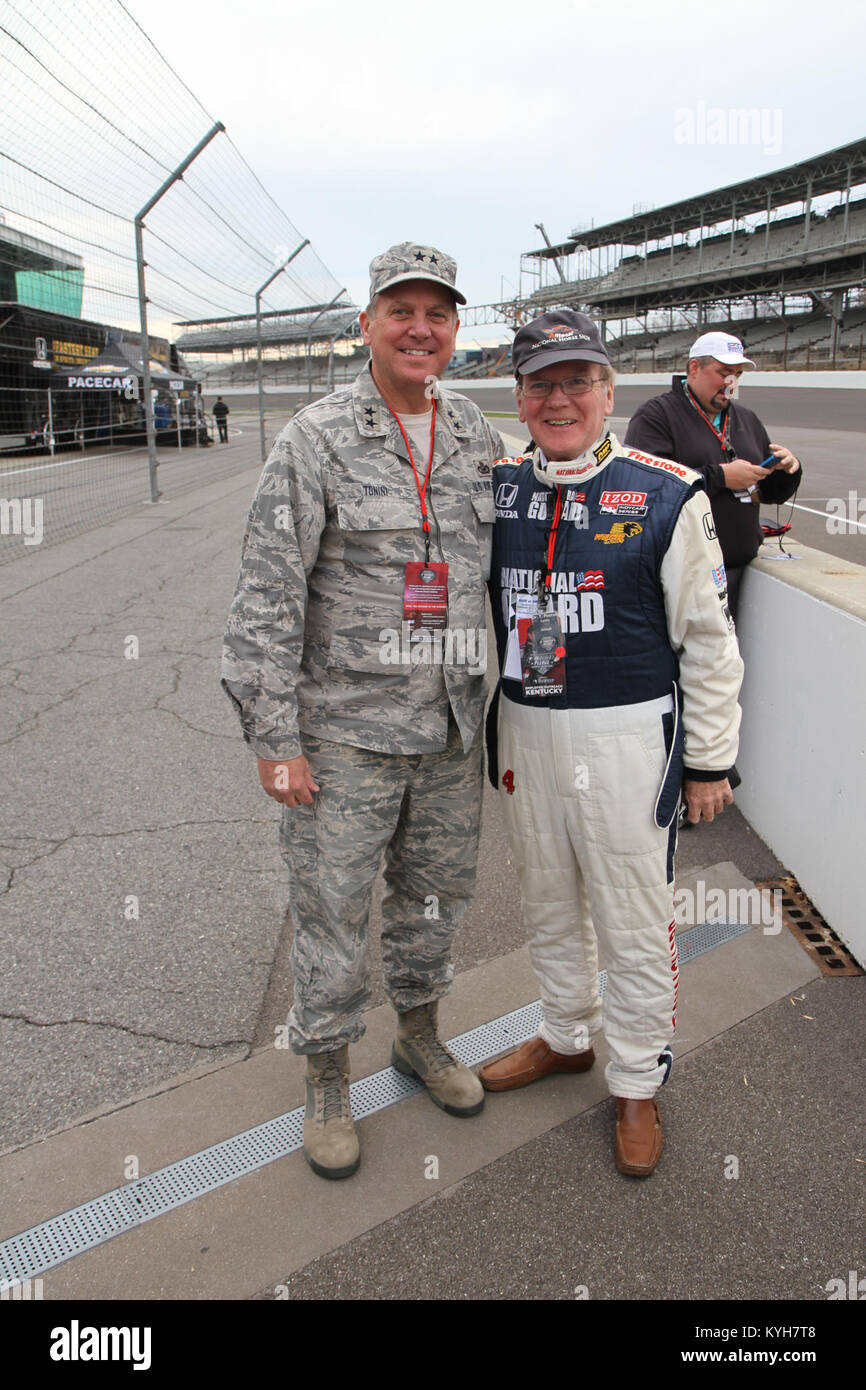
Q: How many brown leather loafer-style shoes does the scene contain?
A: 2